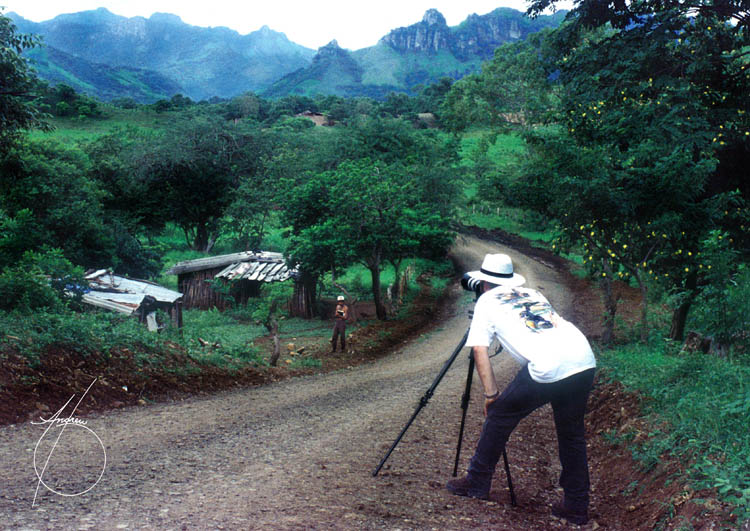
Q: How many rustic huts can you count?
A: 2